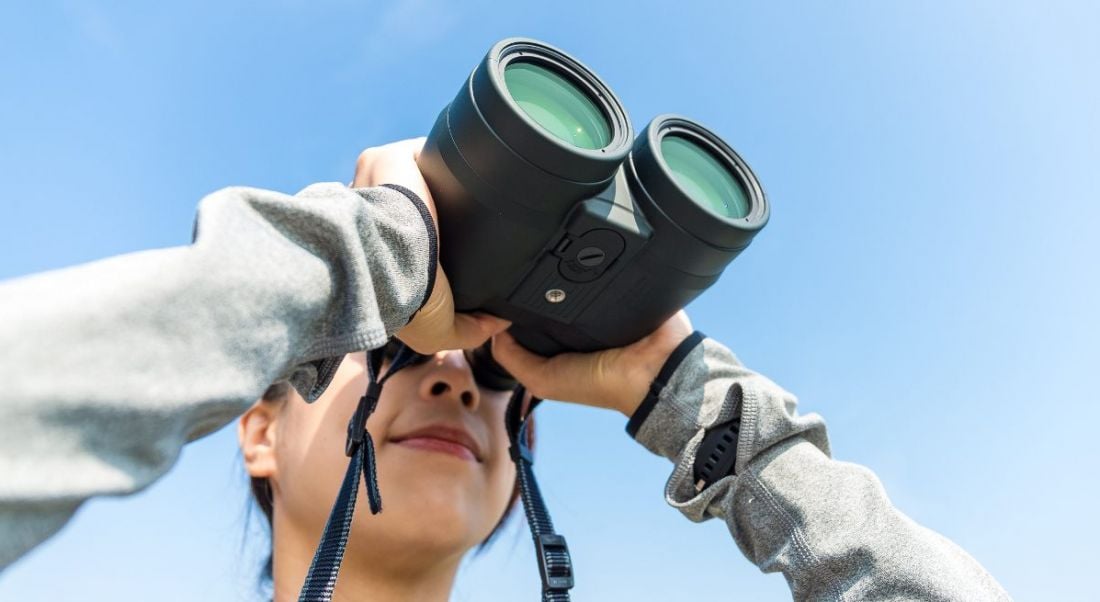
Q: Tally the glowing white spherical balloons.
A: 0